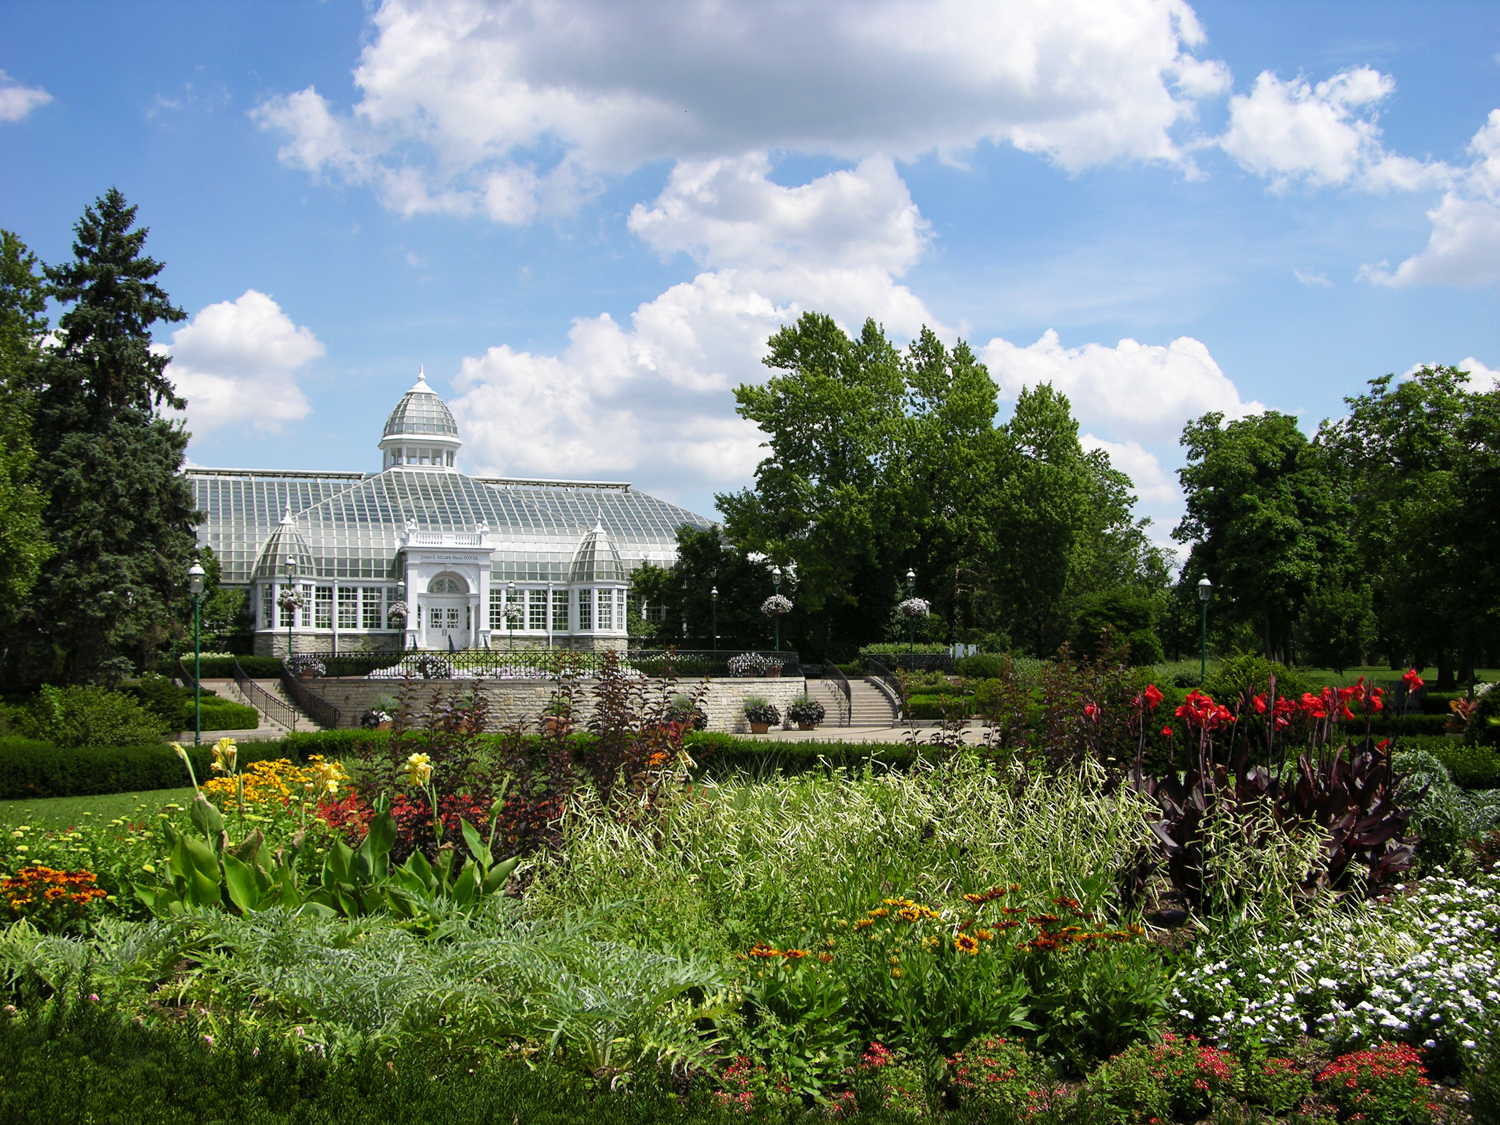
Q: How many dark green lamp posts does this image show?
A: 8